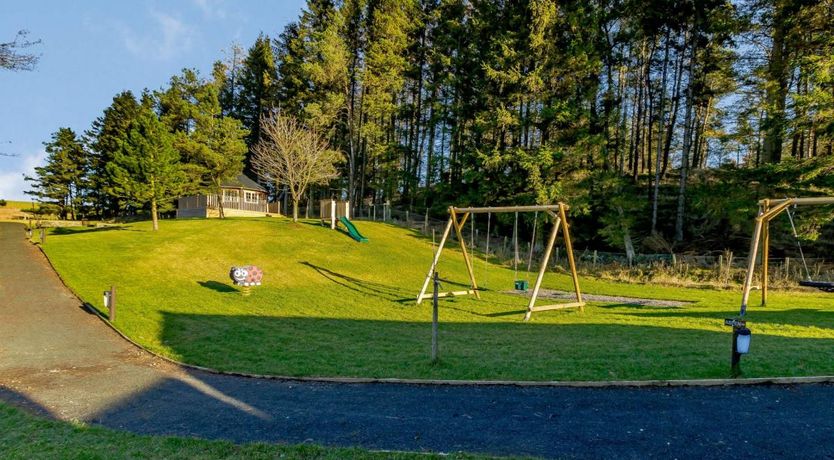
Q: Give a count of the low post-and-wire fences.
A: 1